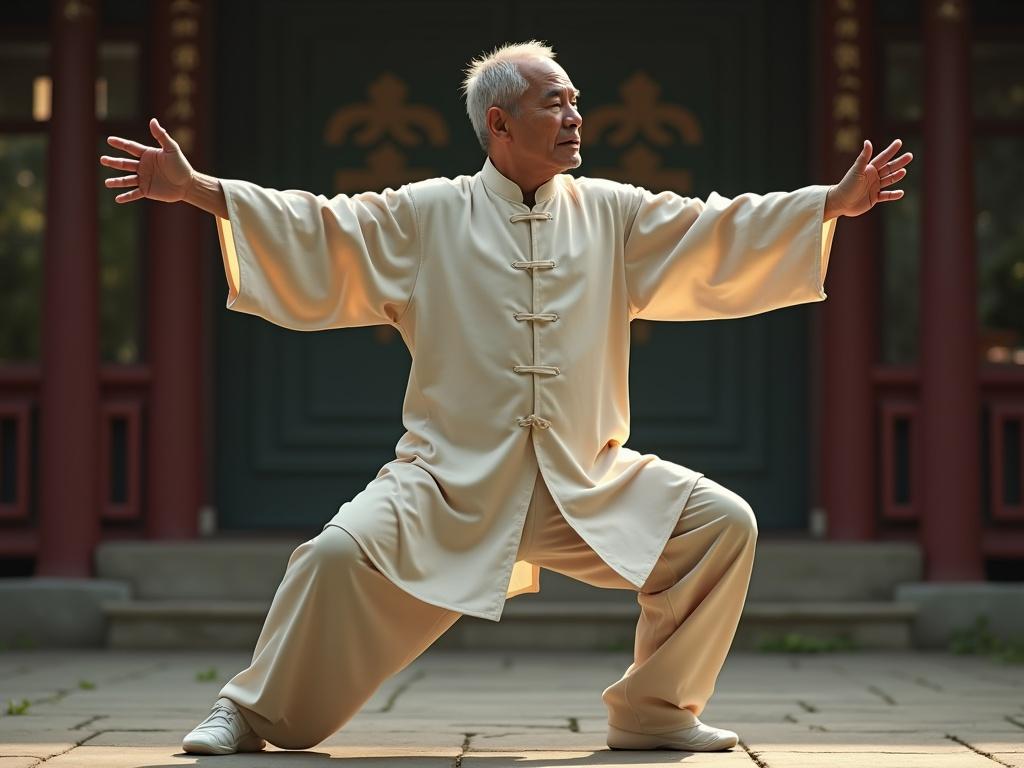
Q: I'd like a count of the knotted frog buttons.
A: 5